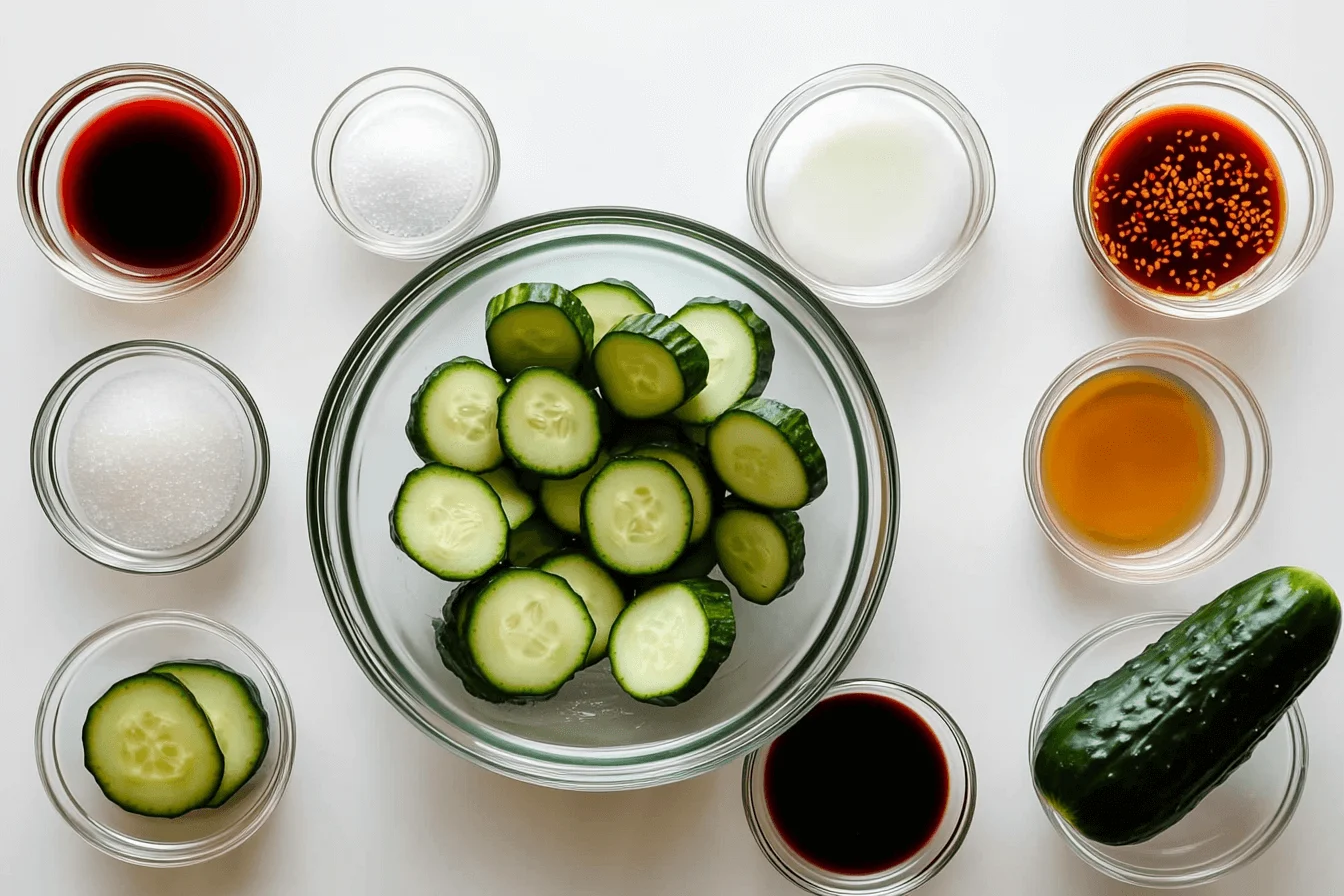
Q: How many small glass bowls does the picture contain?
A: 9